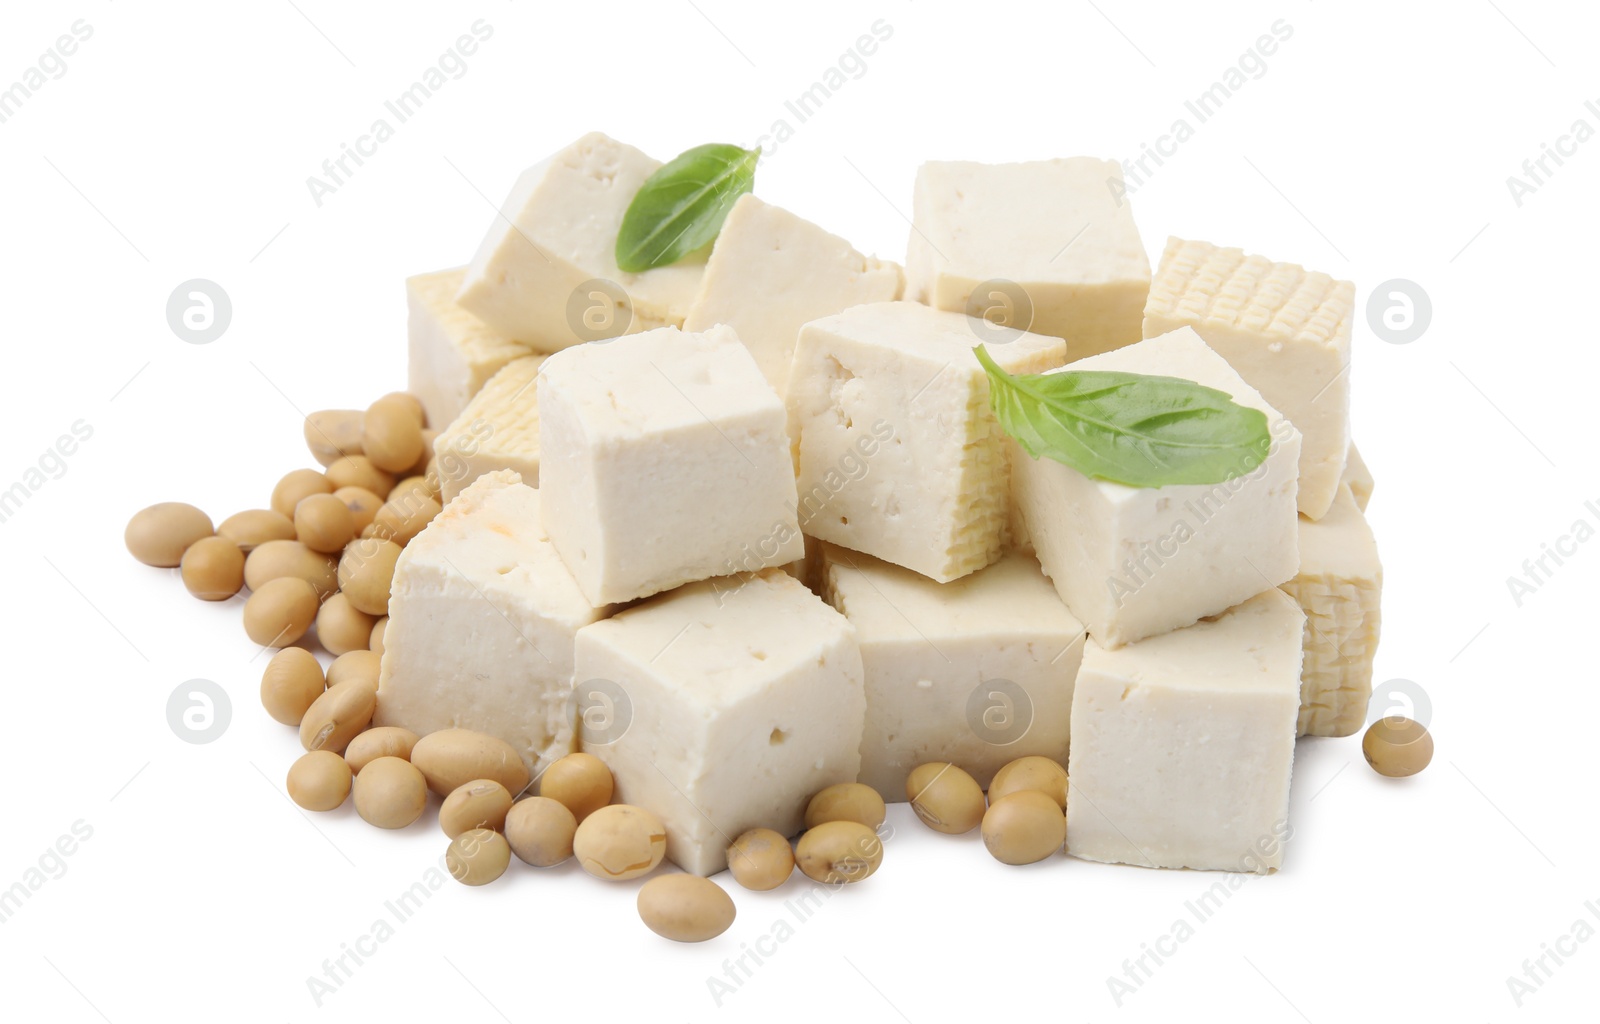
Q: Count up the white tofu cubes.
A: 15